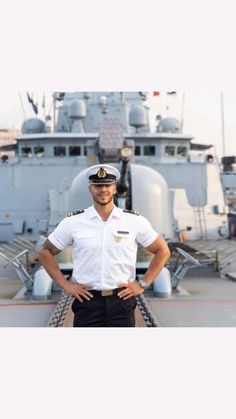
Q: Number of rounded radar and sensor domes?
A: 4